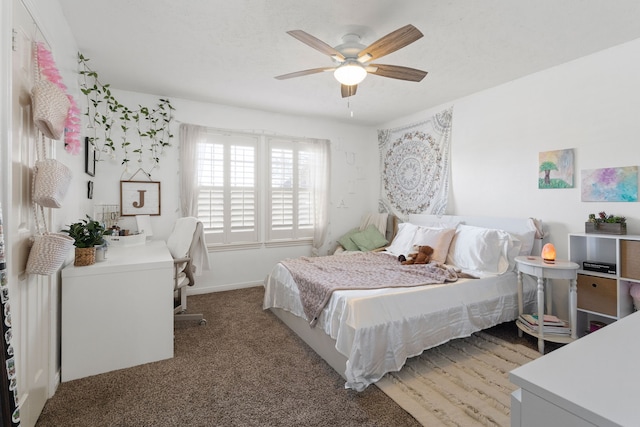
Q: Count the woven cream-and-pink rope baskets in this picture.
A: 3